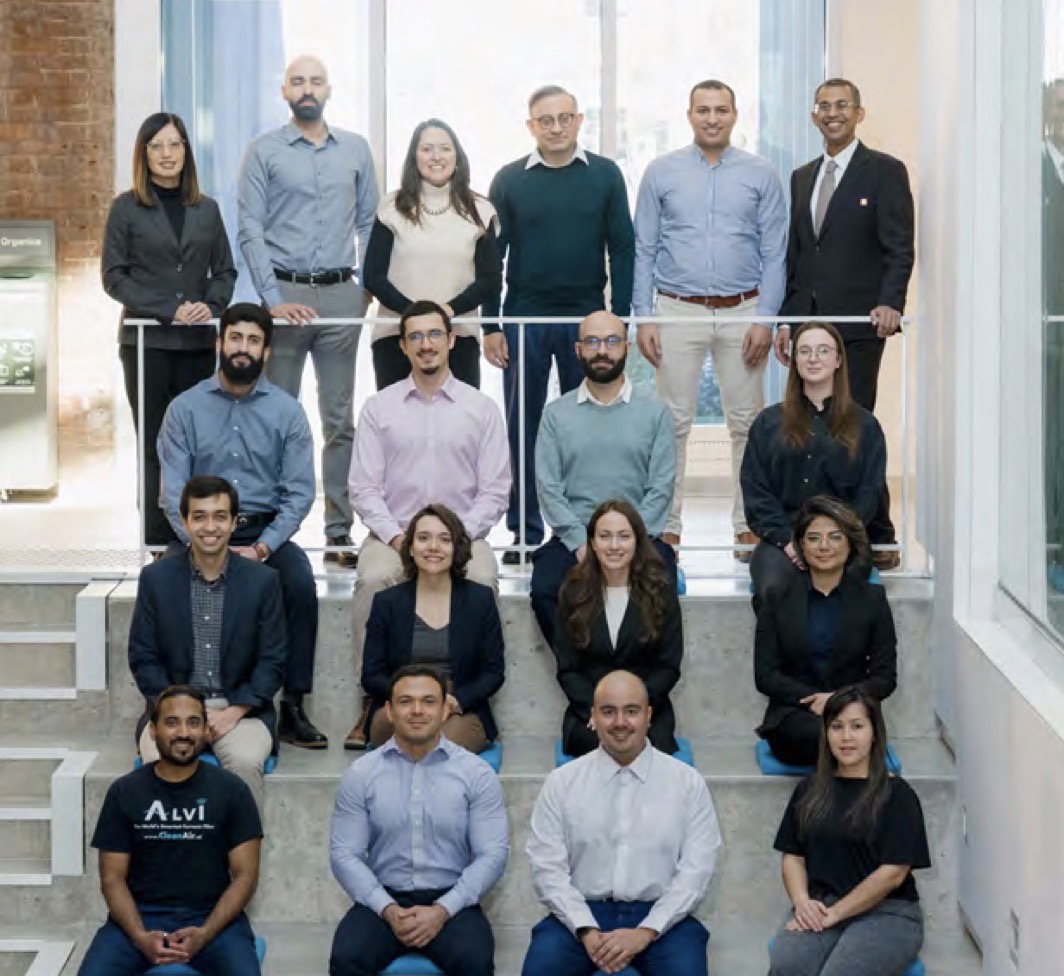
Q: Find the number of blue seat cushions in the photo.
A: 10